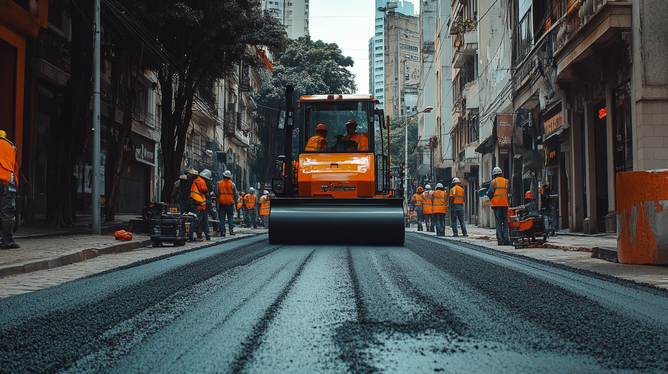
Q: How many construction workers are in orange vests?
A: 13